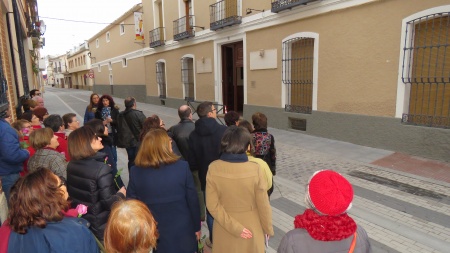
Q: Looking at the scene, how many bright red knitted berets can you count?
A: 1